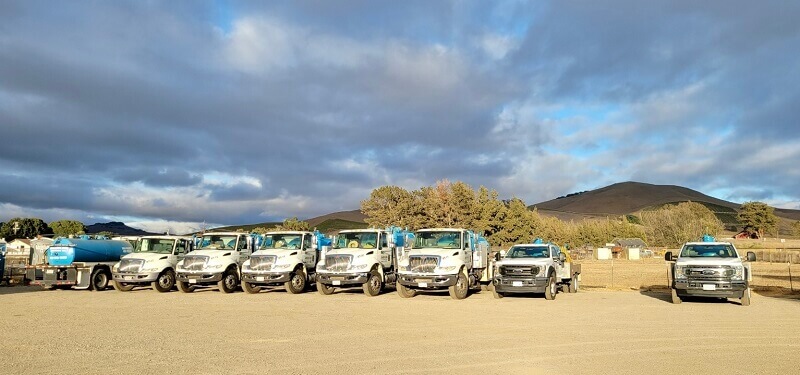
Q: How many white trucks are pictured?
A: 7